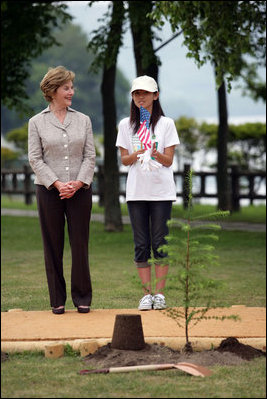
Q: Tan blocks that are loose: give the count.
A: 2